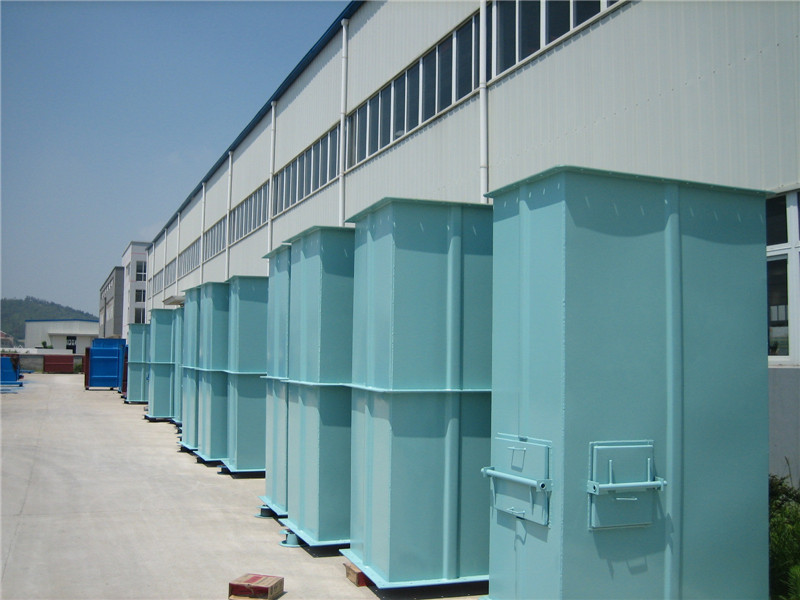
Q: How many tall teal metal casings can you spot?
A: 10